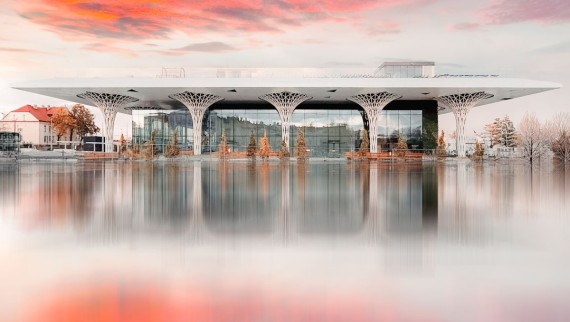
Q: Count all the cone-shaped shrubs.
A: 12